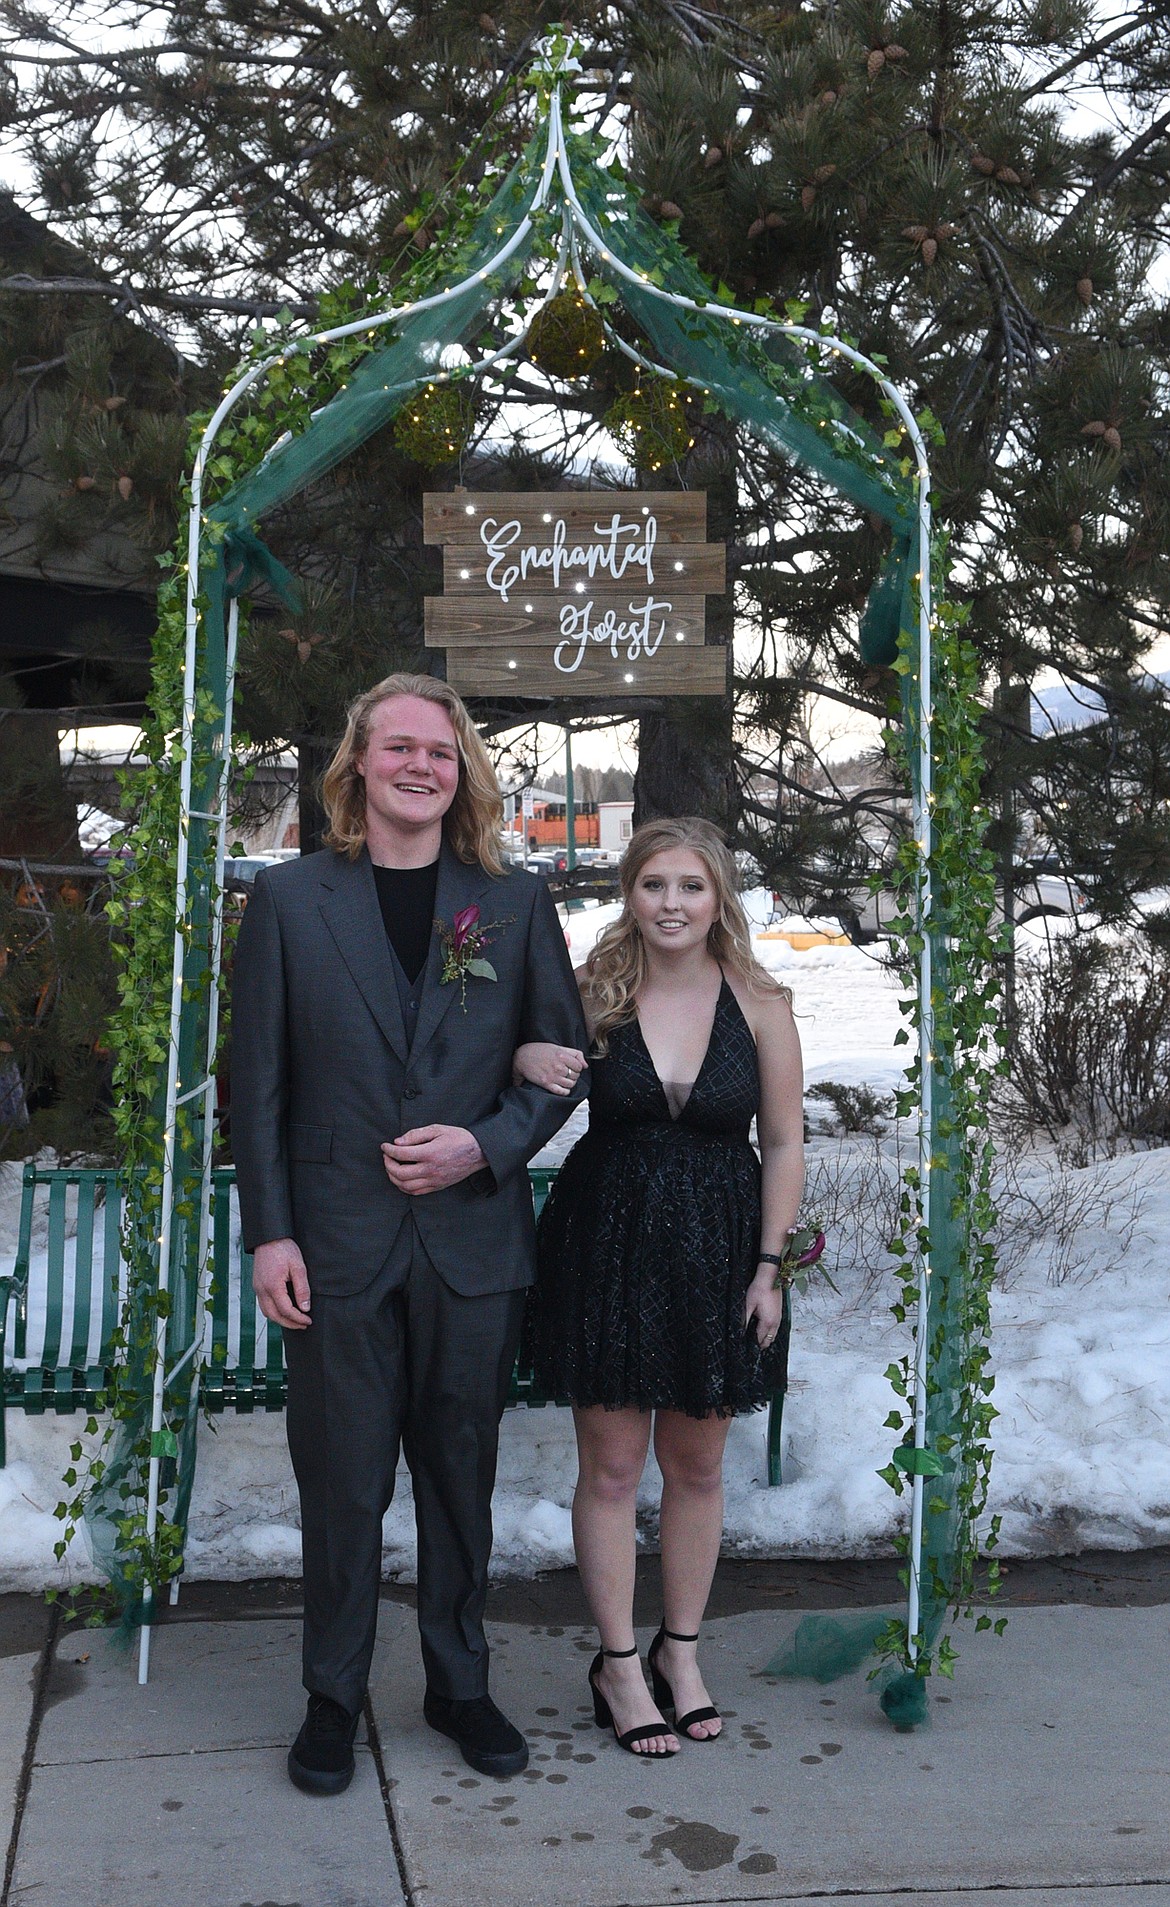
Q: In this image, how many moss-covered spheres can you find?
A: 3